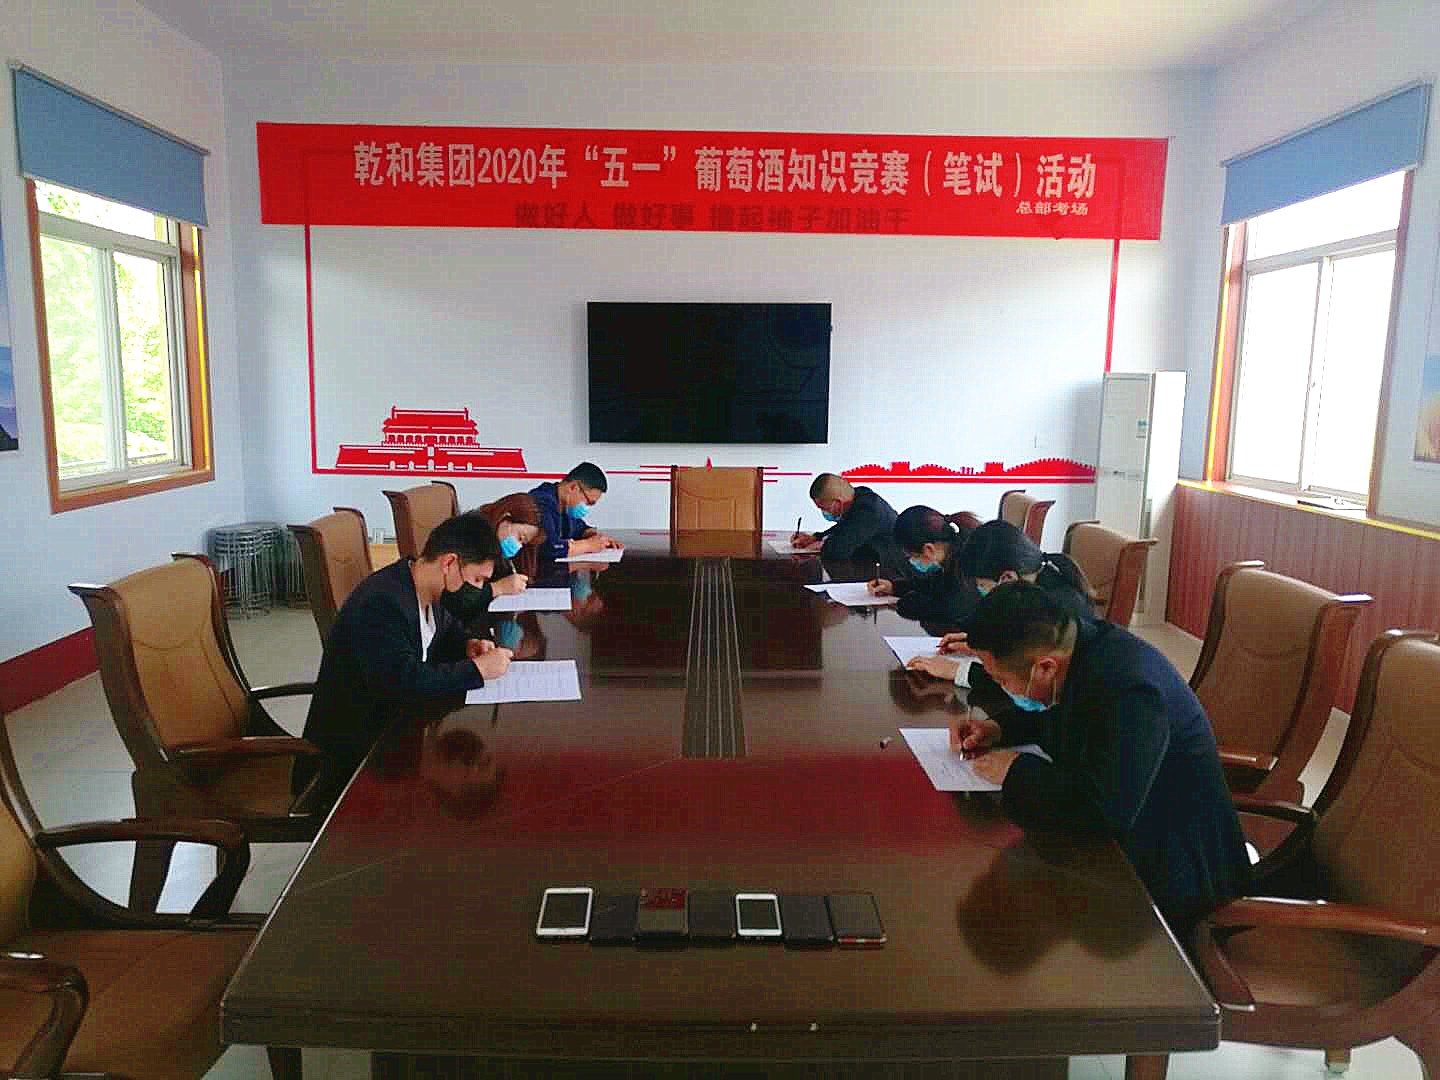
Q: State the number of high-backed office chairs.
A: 9